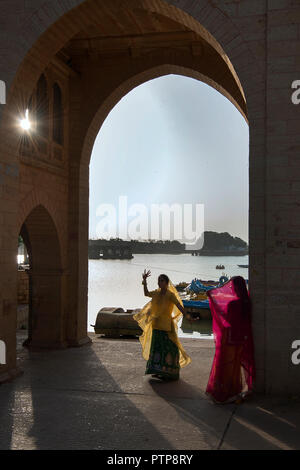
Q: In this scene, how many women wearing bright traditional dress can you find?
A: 2